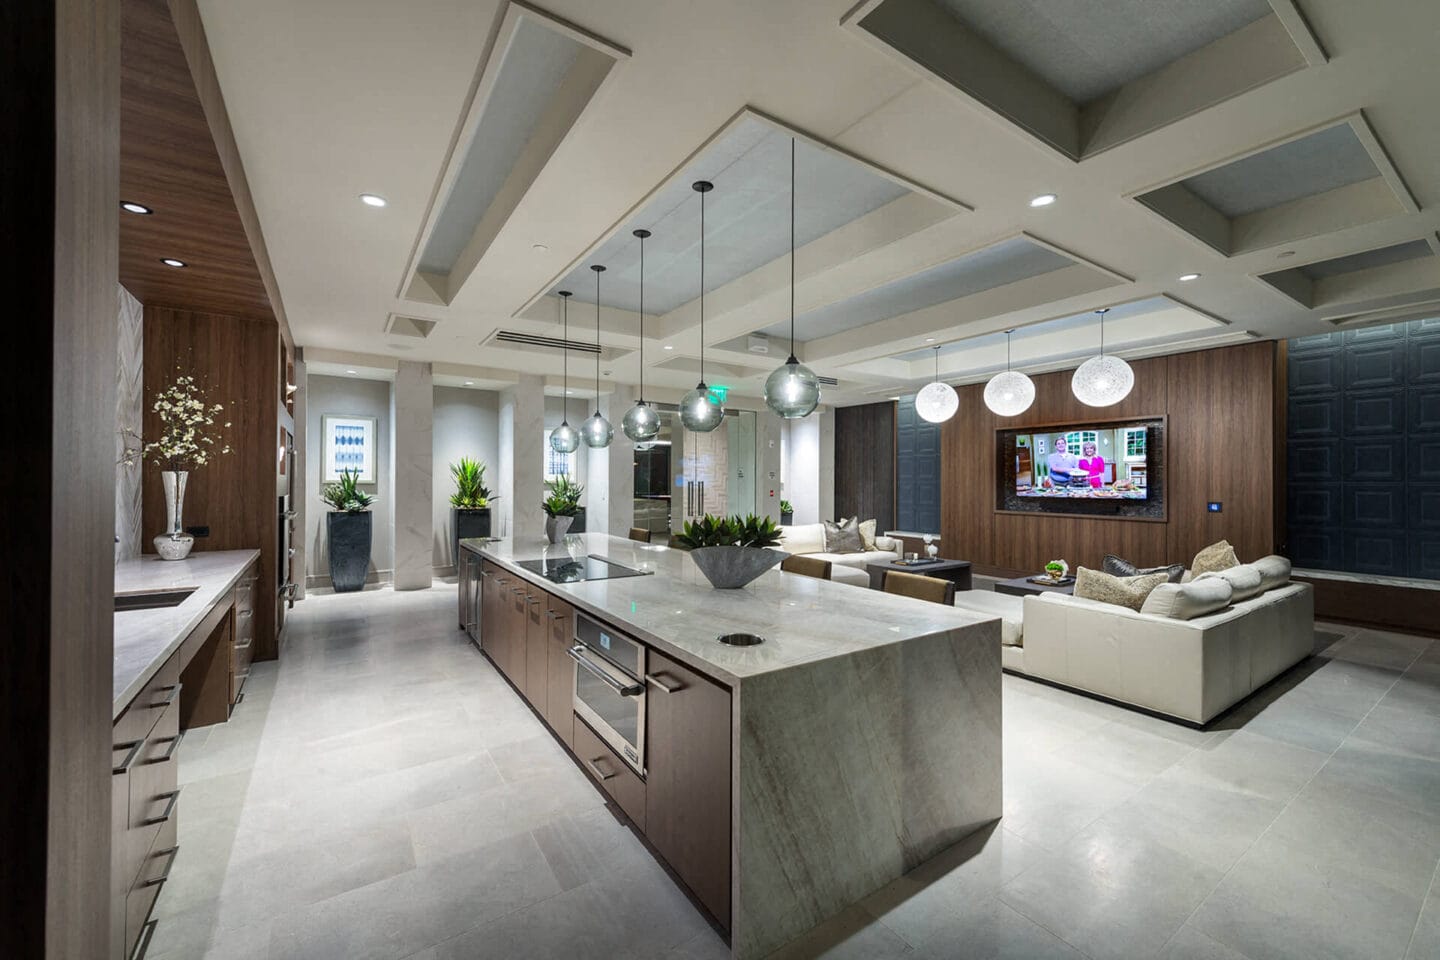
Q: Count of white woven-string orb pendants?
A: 3